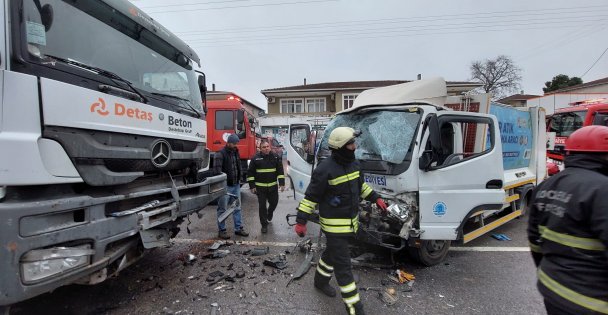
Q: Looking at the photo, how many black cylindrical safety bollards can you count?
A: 0